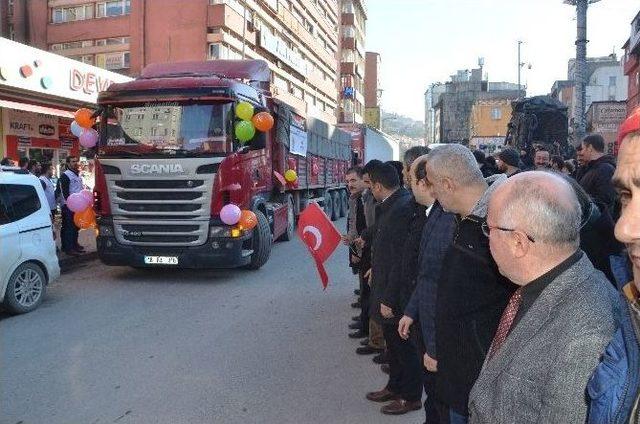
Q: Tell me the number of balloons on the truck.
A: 12